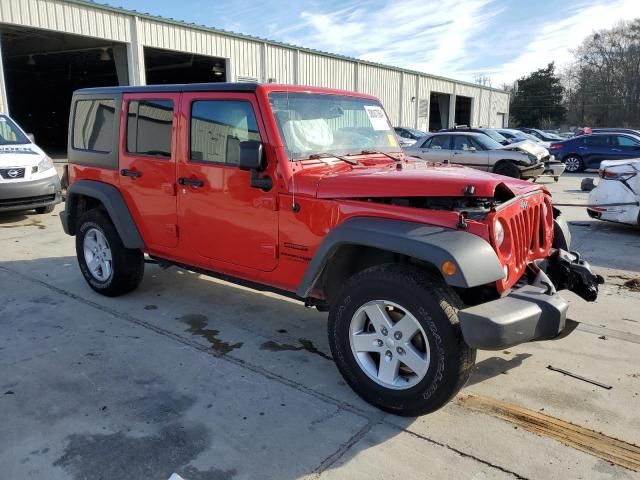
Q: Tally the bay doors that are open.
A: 4